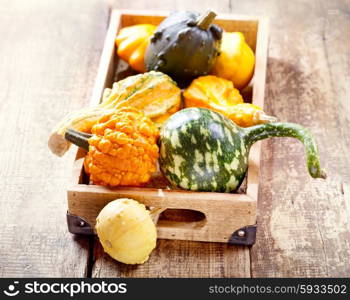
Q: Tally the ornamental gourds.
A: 8